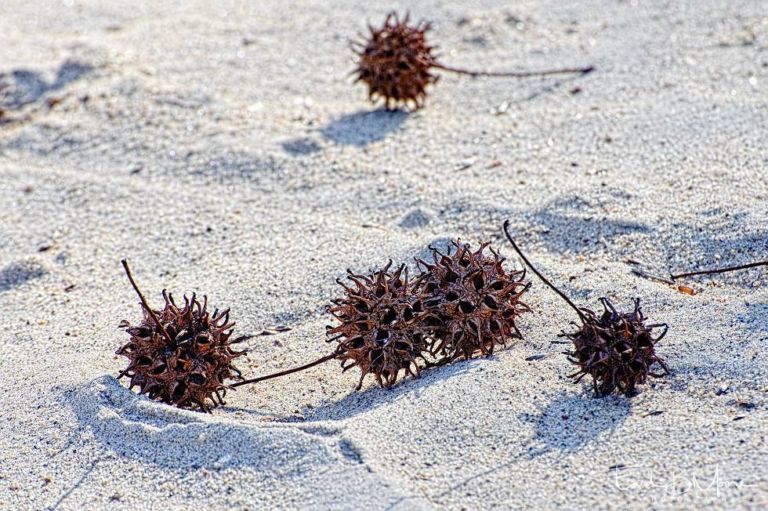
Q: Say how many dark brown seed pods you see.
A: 5